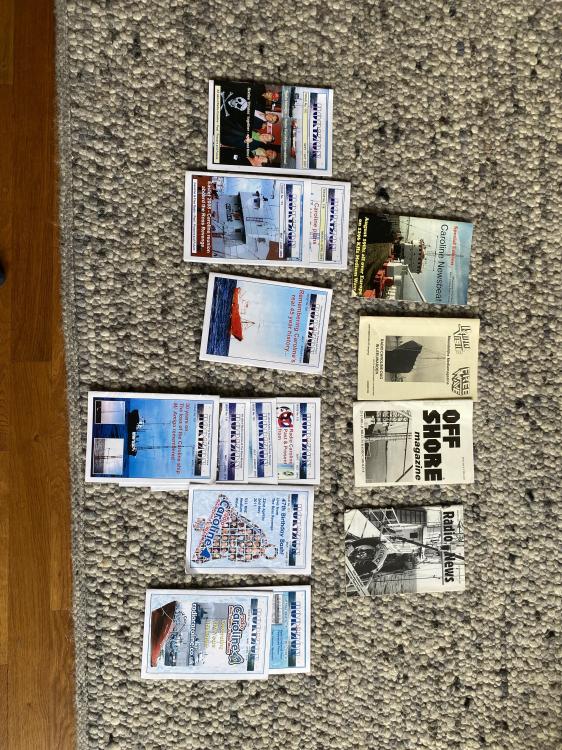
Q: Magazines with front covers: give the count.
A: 15